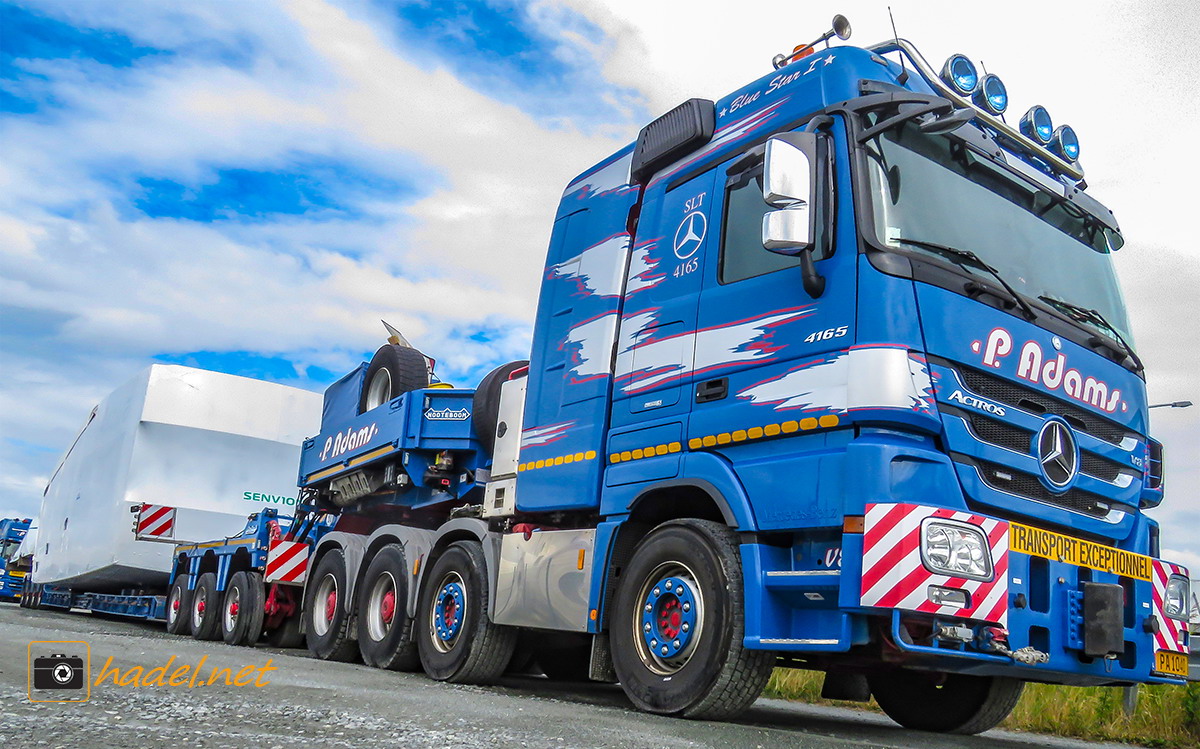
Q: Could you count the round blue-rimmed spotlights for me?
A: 4